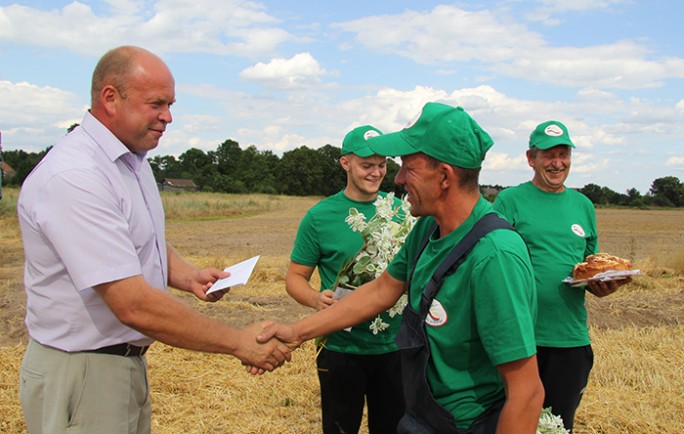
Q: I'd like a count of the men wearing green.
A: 3